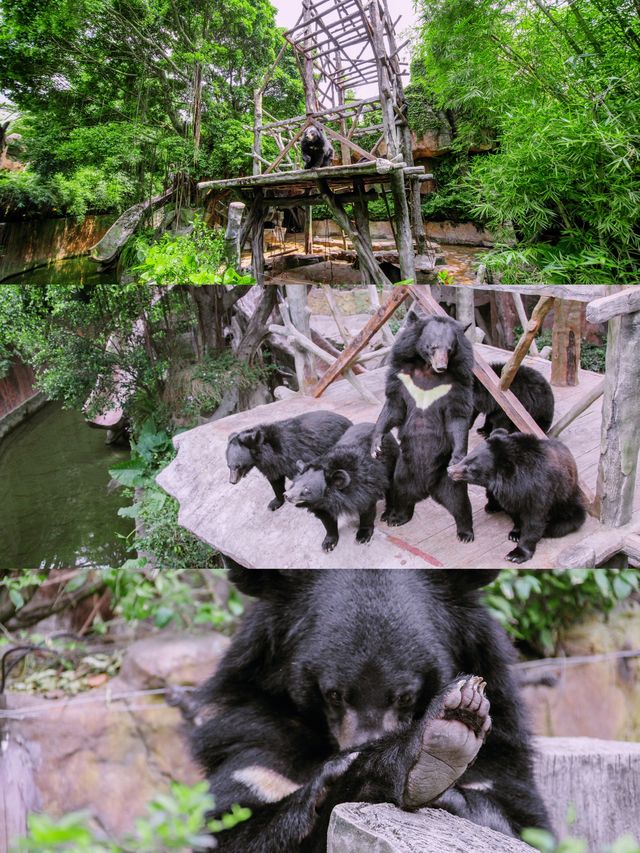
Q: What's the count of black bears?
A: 7